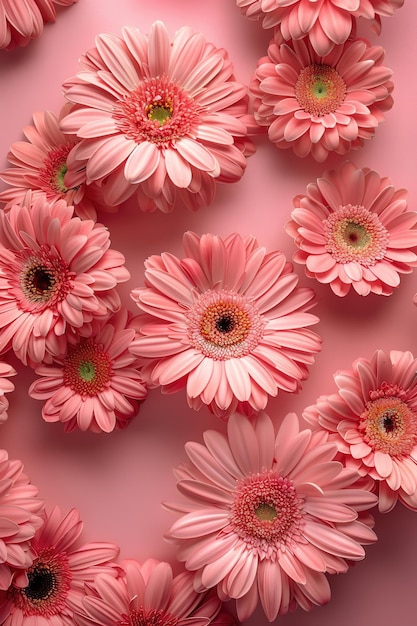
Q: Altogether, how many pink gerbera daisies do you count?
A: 15